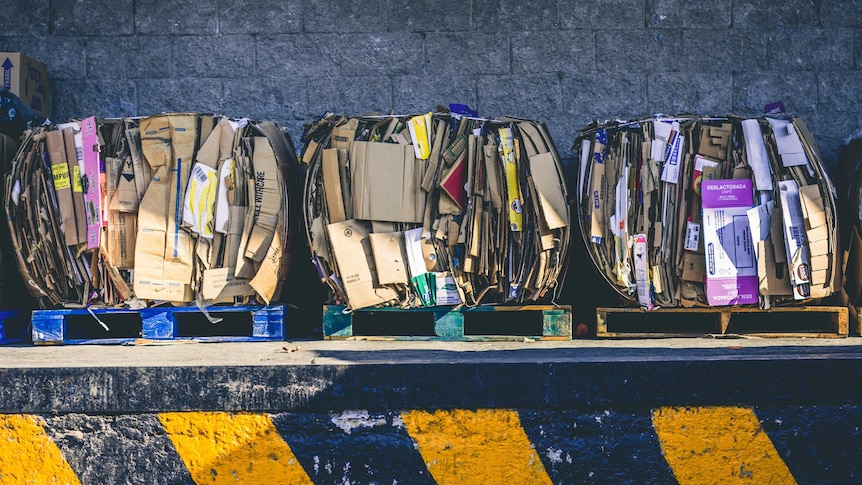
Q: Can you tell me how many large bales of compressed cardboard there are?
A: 3